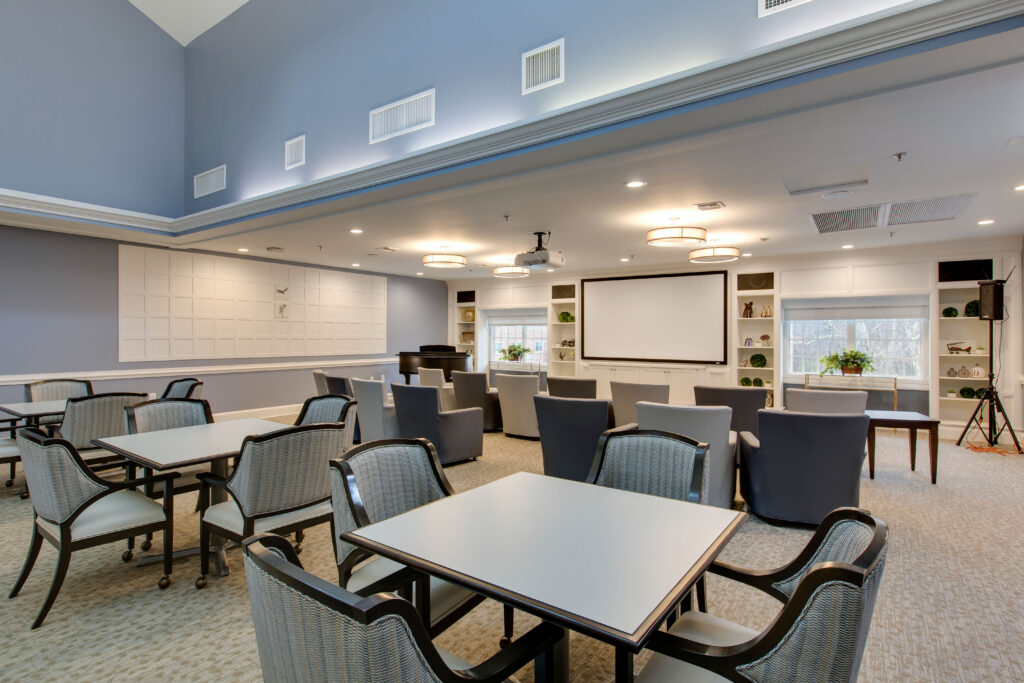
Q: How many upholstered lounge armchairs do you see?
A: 14